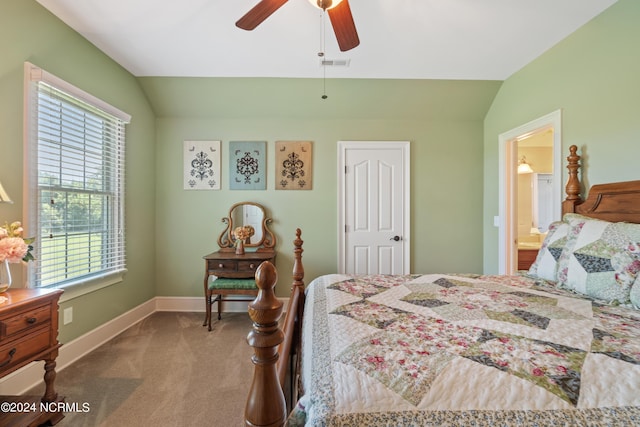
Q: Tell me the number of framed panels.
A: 3